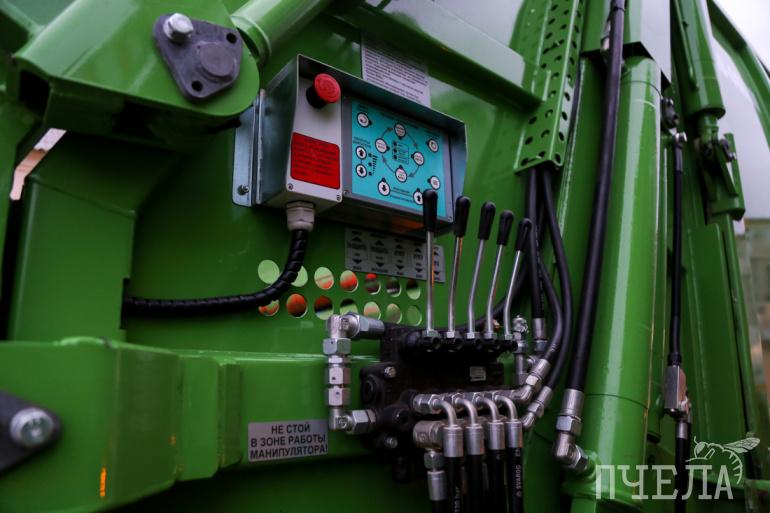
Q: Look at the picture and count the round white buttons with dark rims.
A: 11